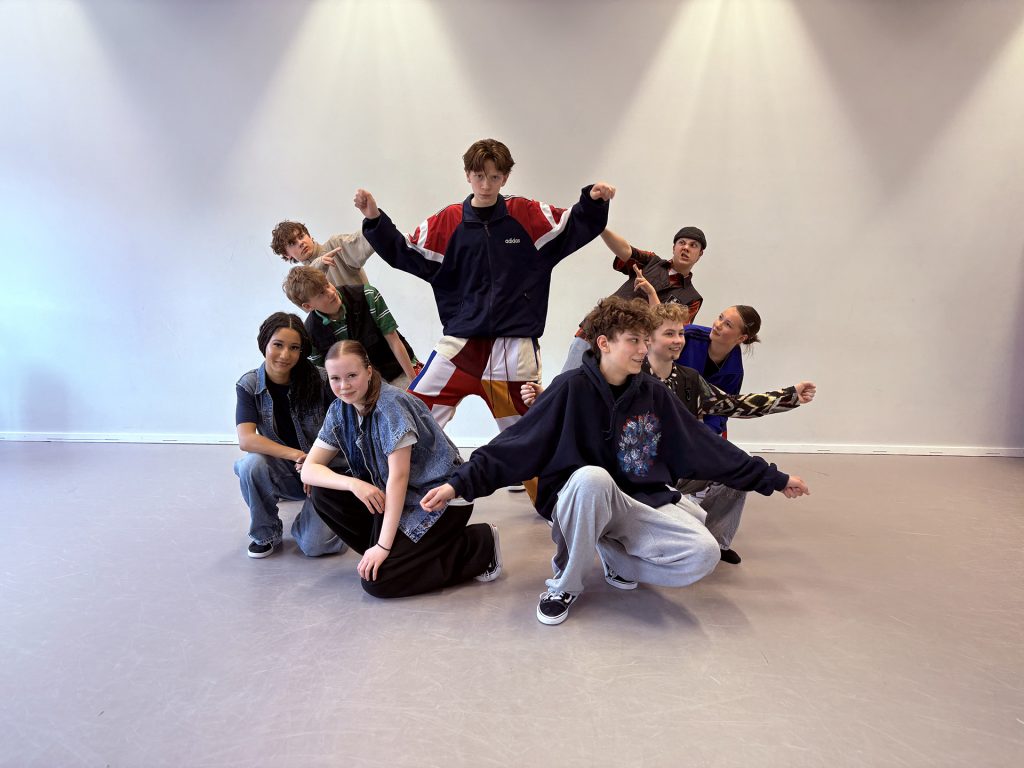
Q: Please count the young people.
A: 9